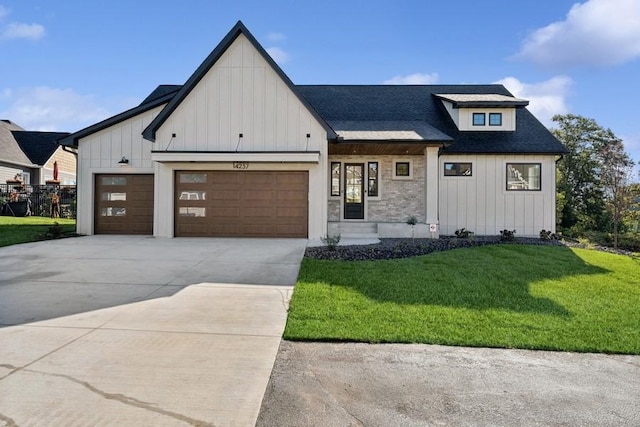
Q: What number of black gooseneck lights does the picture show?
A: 1